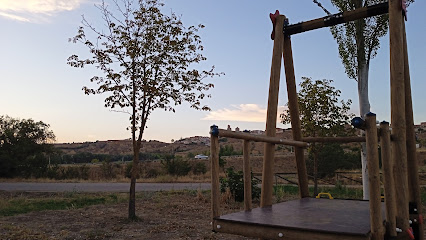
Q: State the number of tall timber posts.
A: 4